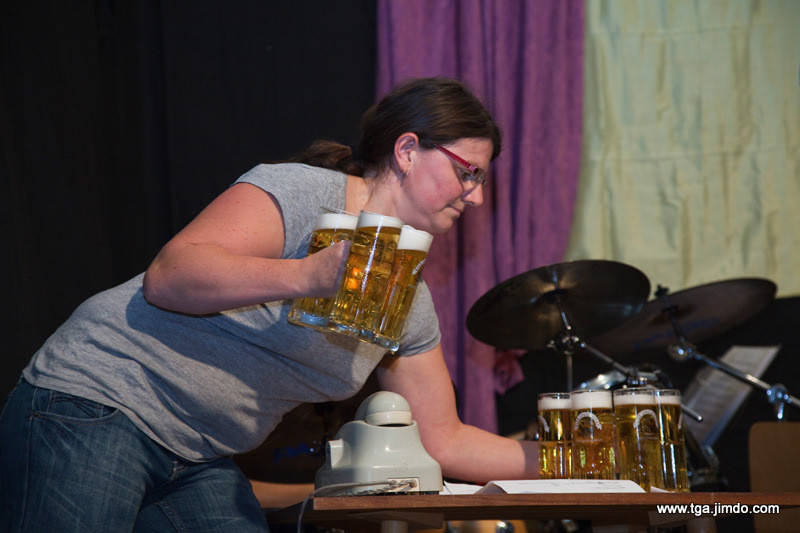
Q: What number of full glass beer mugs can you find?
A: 7